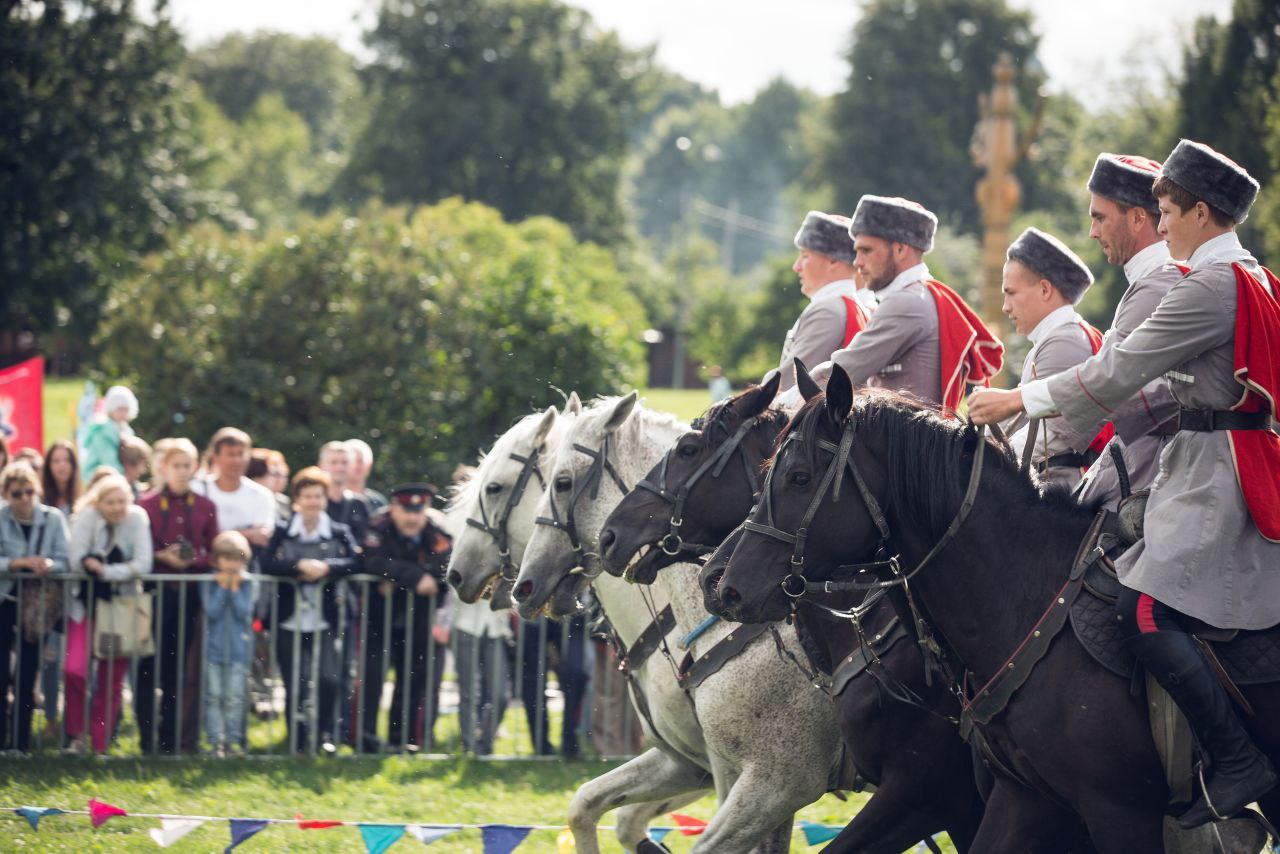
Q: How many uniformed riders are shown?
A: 5